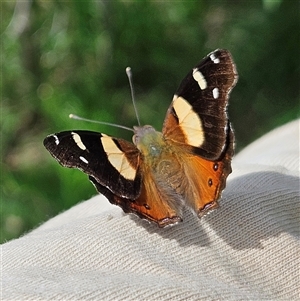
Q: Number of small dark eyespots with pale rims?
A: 3